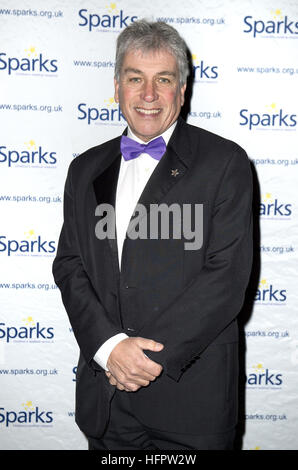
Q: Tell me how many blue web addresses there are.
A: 13